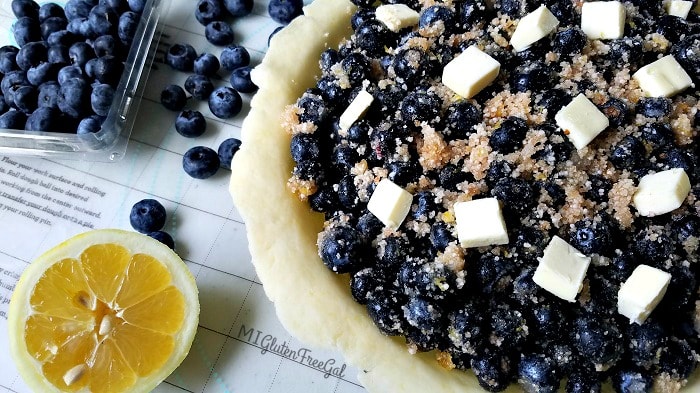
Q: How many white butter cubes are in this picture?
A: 13